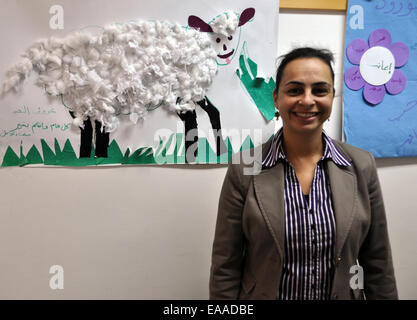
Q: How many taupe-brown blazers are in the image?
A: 1